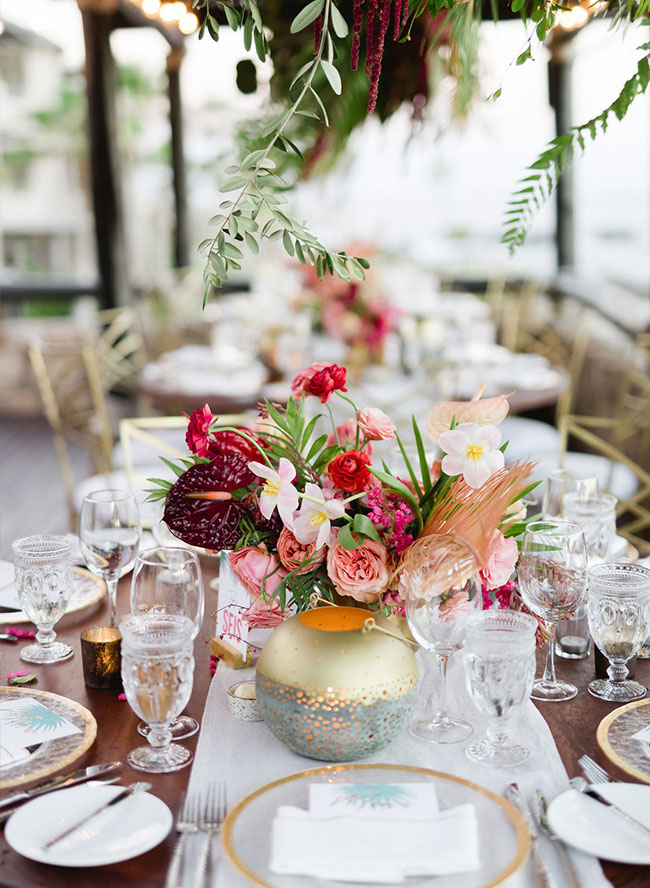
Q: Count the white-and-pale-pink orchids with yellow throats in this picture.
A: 3